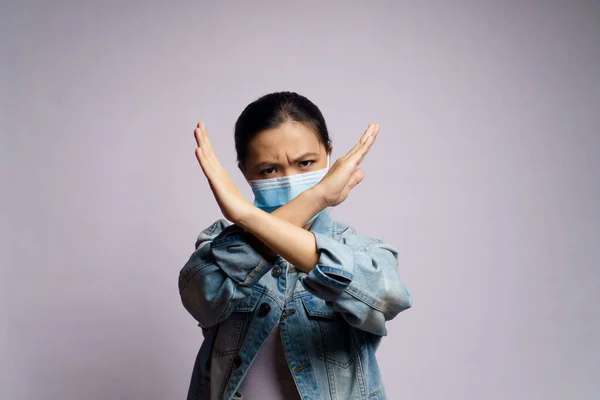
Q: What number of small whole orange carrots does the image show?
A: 0